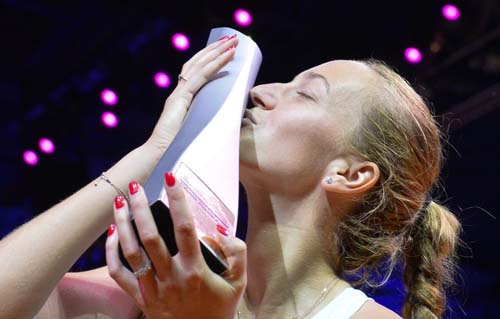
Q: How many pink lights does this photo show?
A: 9